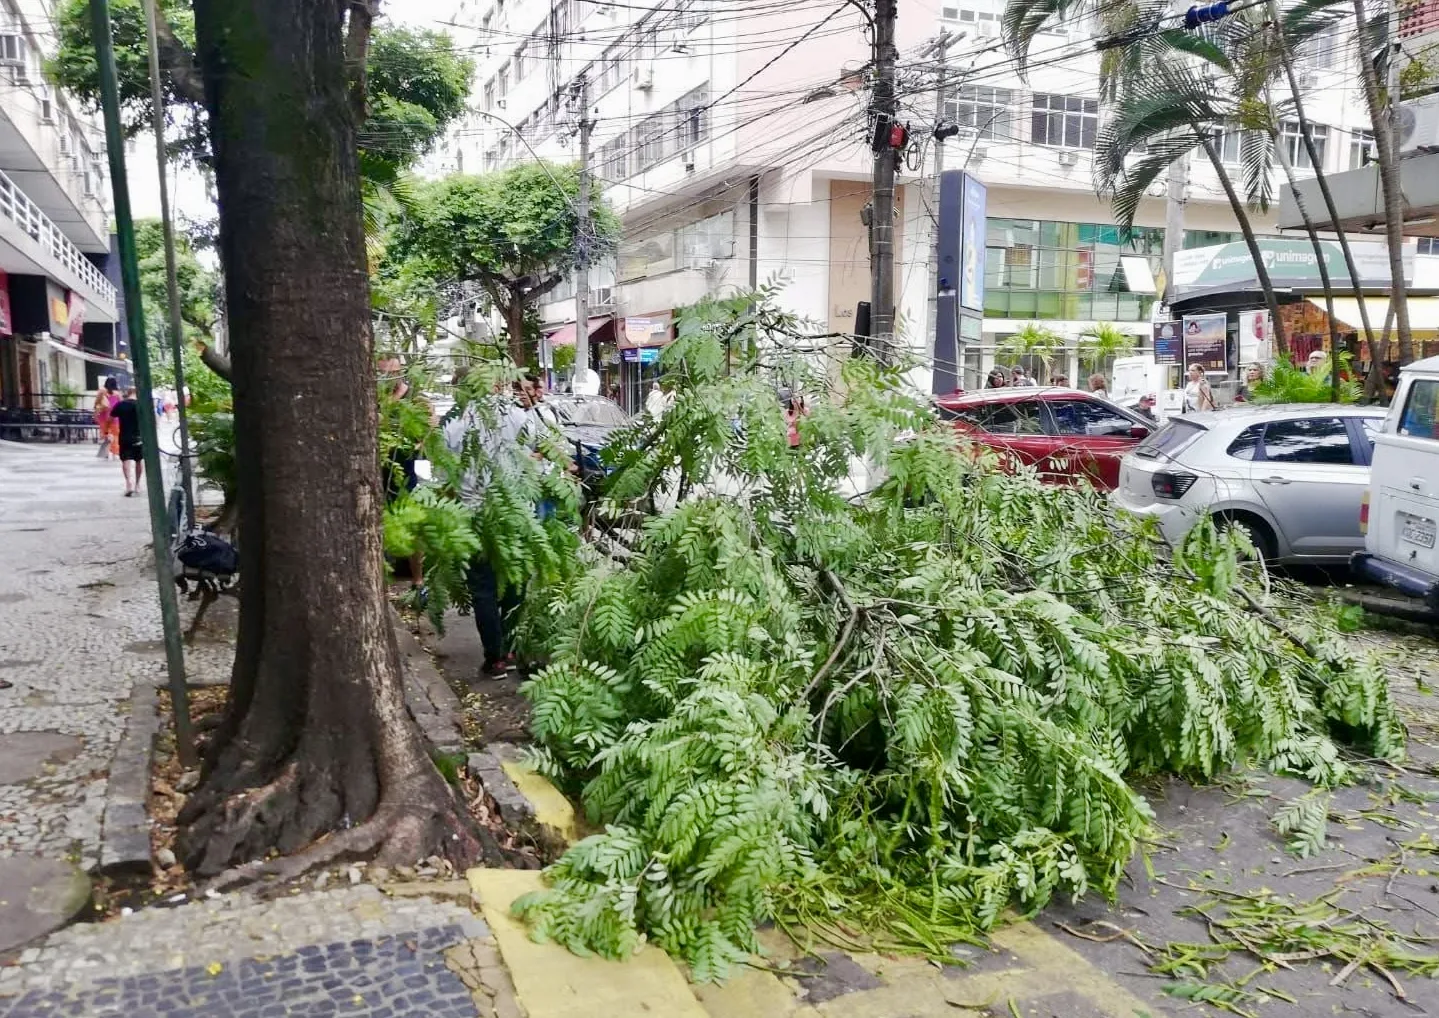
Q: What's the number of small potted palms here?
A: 2